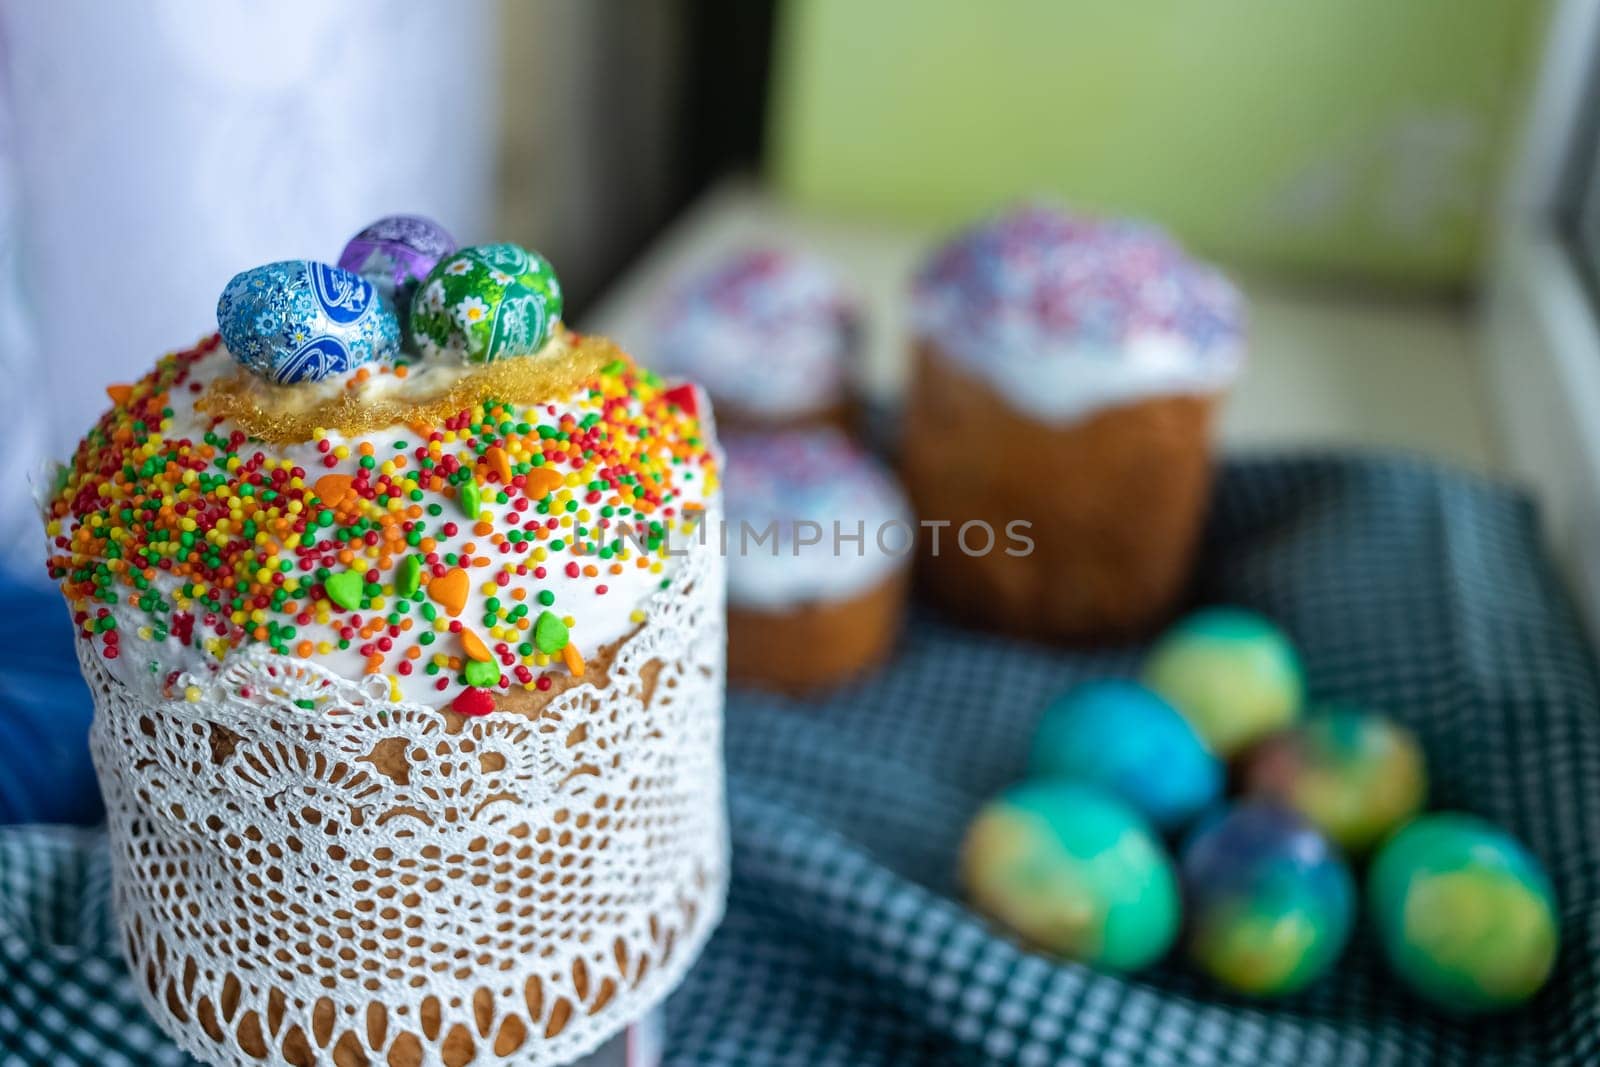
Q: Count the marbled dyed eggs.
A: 6